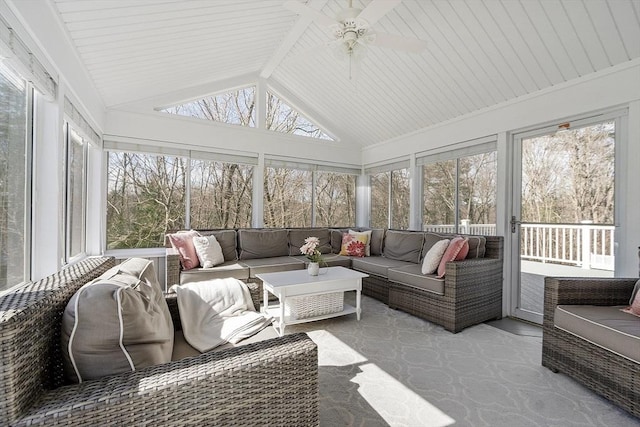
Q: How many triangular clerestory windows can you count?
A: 2